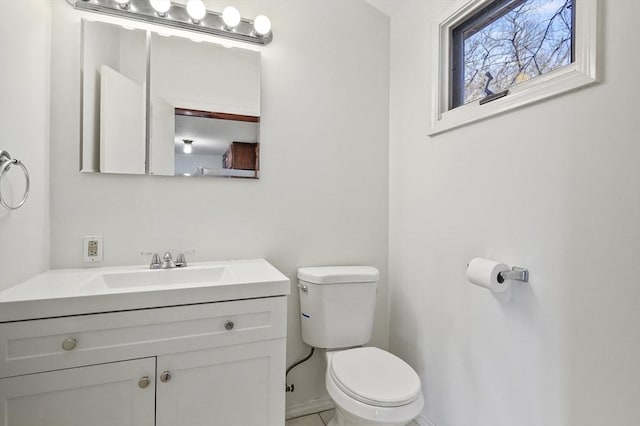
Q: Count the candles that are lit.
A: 0